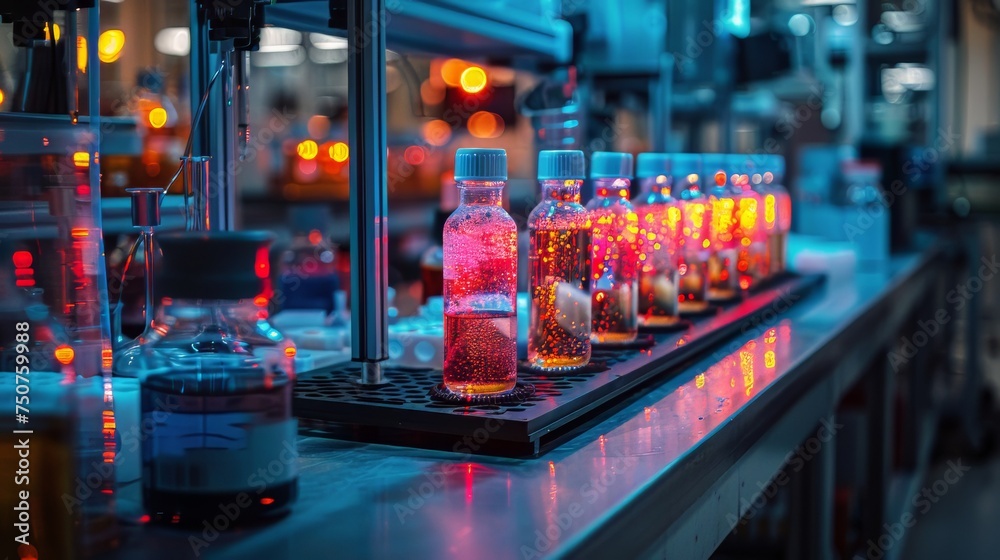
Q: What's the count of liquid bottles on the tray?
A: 8